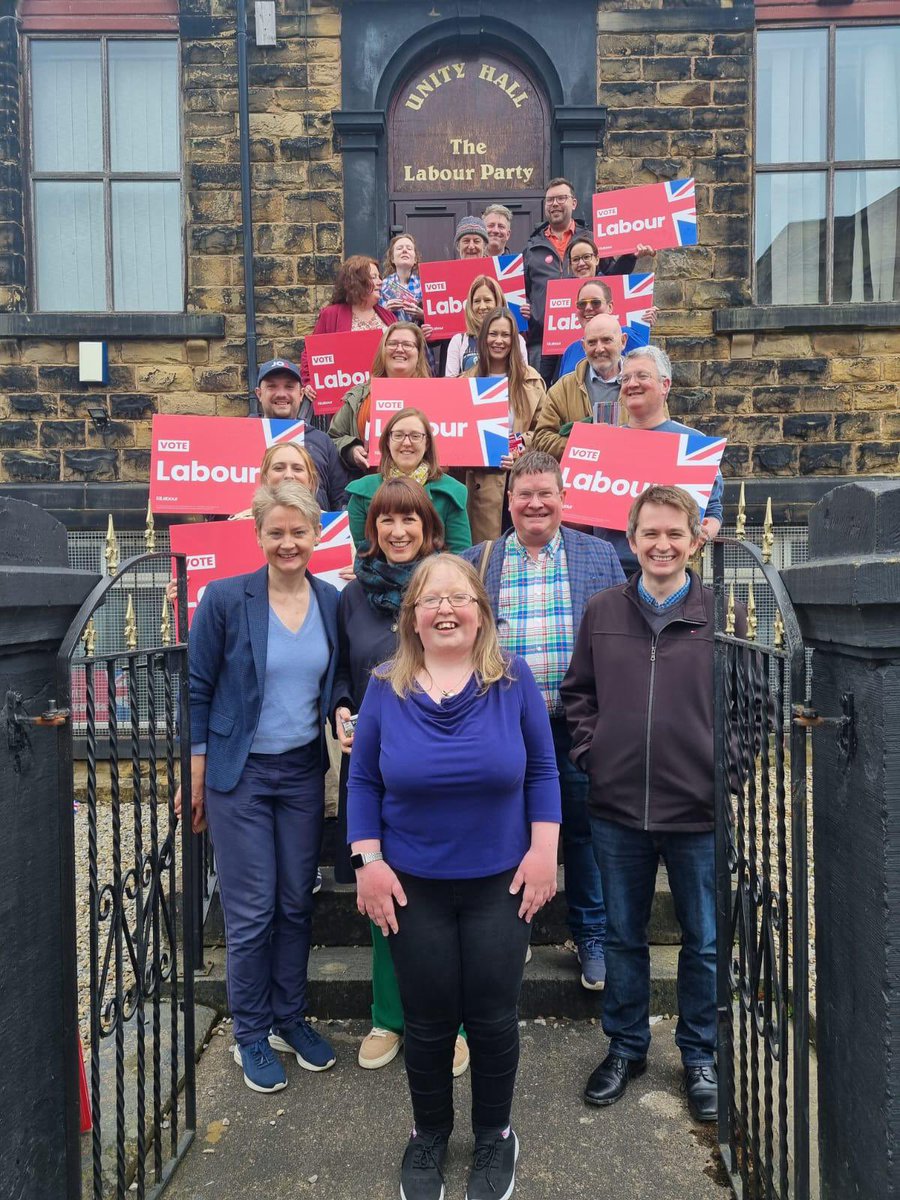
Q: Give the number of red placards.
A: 8